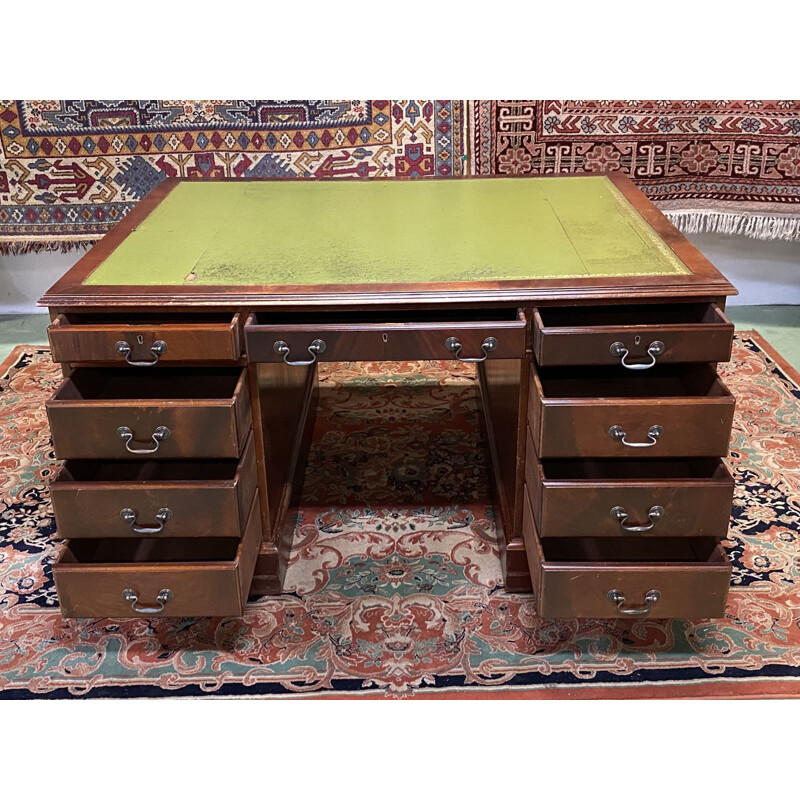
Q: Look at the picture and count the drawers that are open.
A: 9